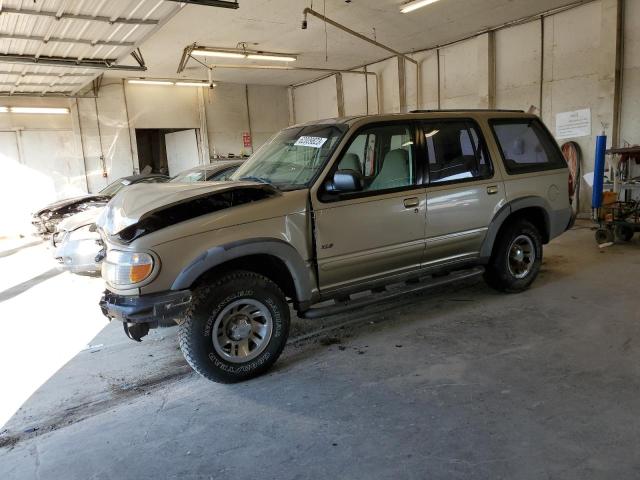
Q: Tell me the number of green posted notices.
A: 0